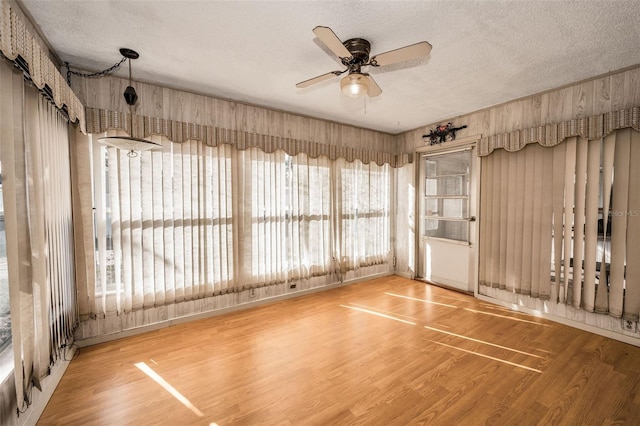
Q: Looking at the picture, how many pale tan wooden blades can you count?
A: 4